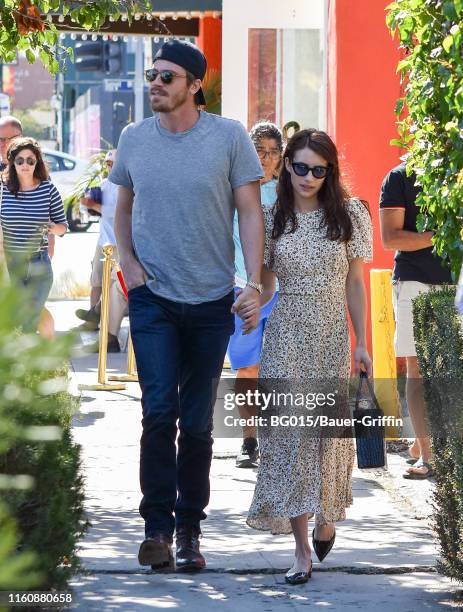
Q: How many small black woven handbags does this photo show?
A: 1